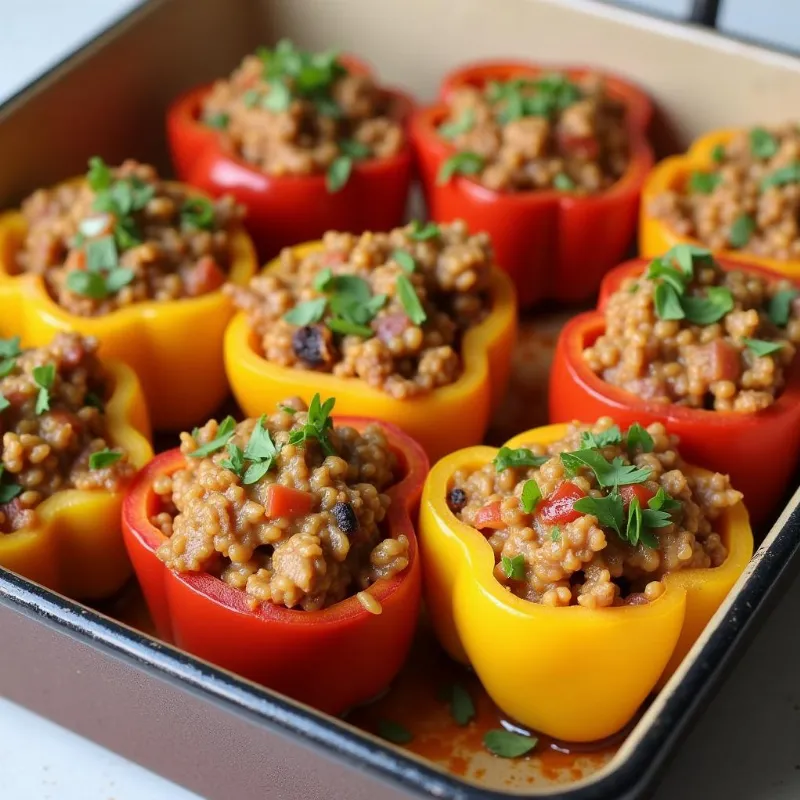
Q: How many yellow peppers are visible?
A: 5